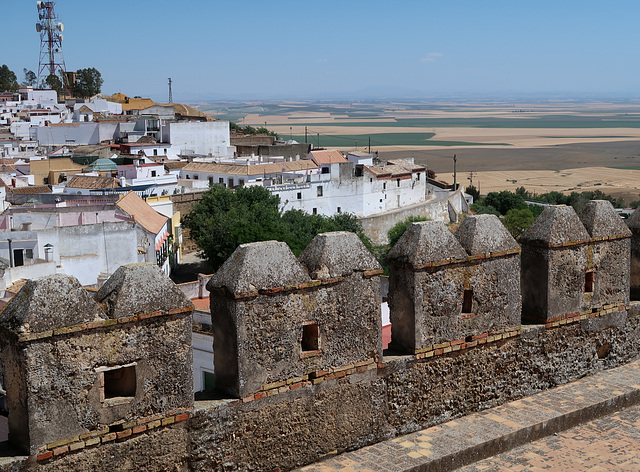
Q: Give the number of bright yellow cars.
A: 0